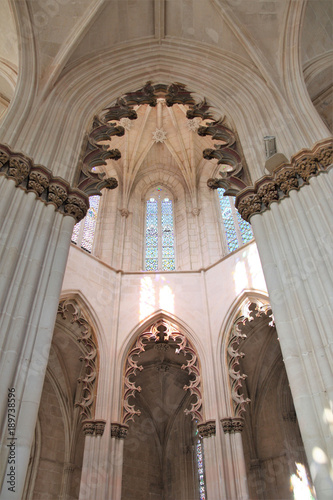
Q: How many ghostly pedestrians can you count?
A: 0